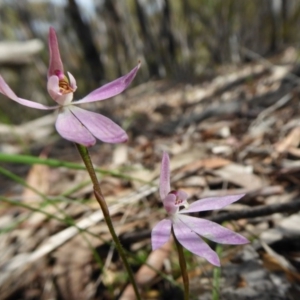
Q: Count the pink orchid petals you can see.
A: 10